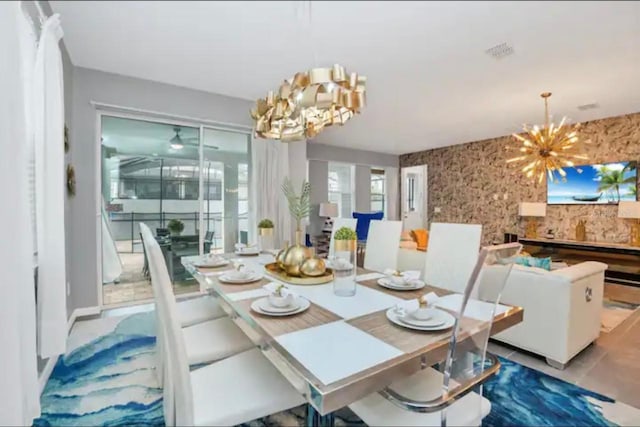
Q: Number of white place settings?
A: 7